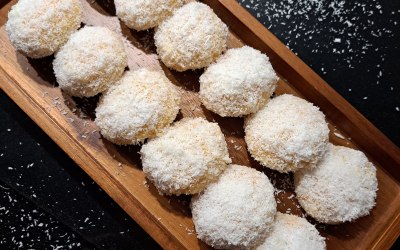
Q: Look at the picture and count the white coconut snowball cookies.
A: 11